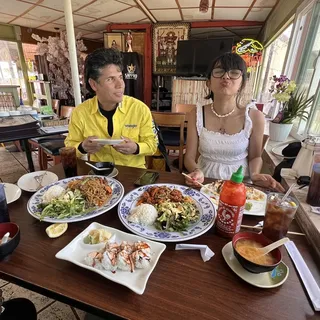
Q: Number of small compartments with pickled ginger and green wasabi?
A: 1